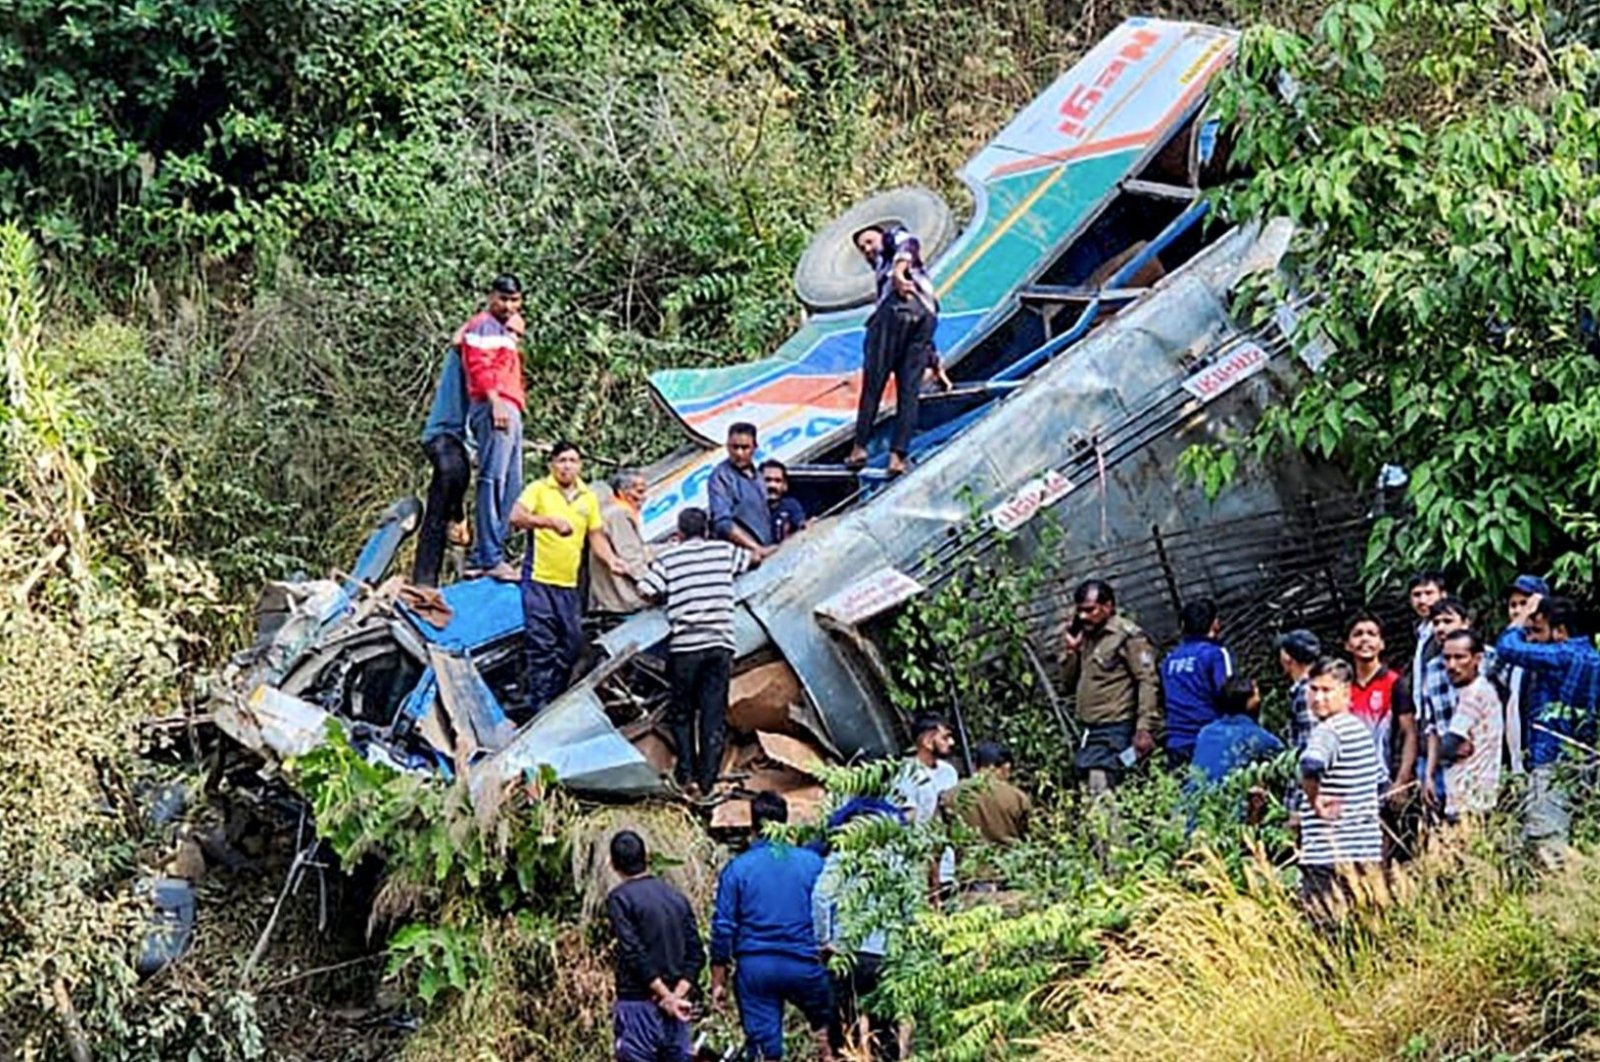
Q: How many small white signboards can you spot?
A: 3